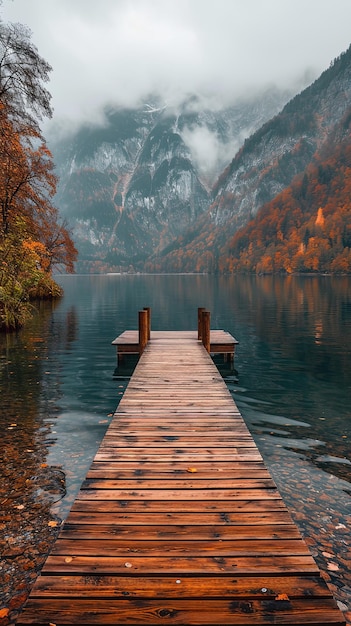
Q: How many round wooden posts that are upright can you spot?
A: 4